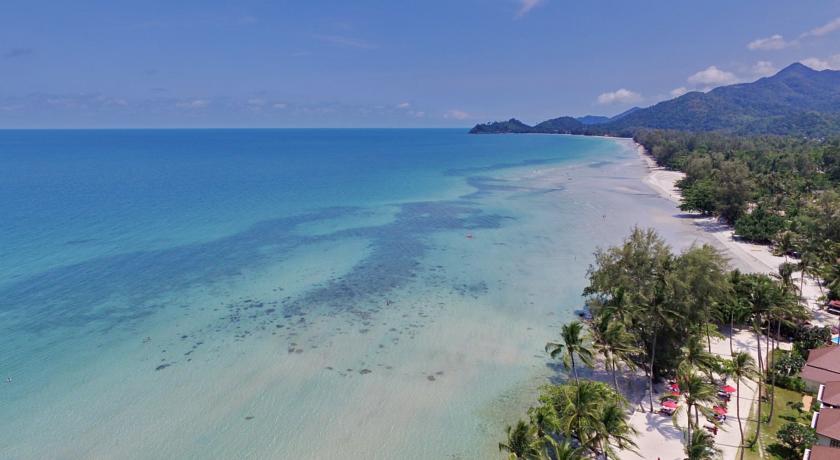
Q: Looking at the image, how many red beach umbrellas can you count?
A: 4